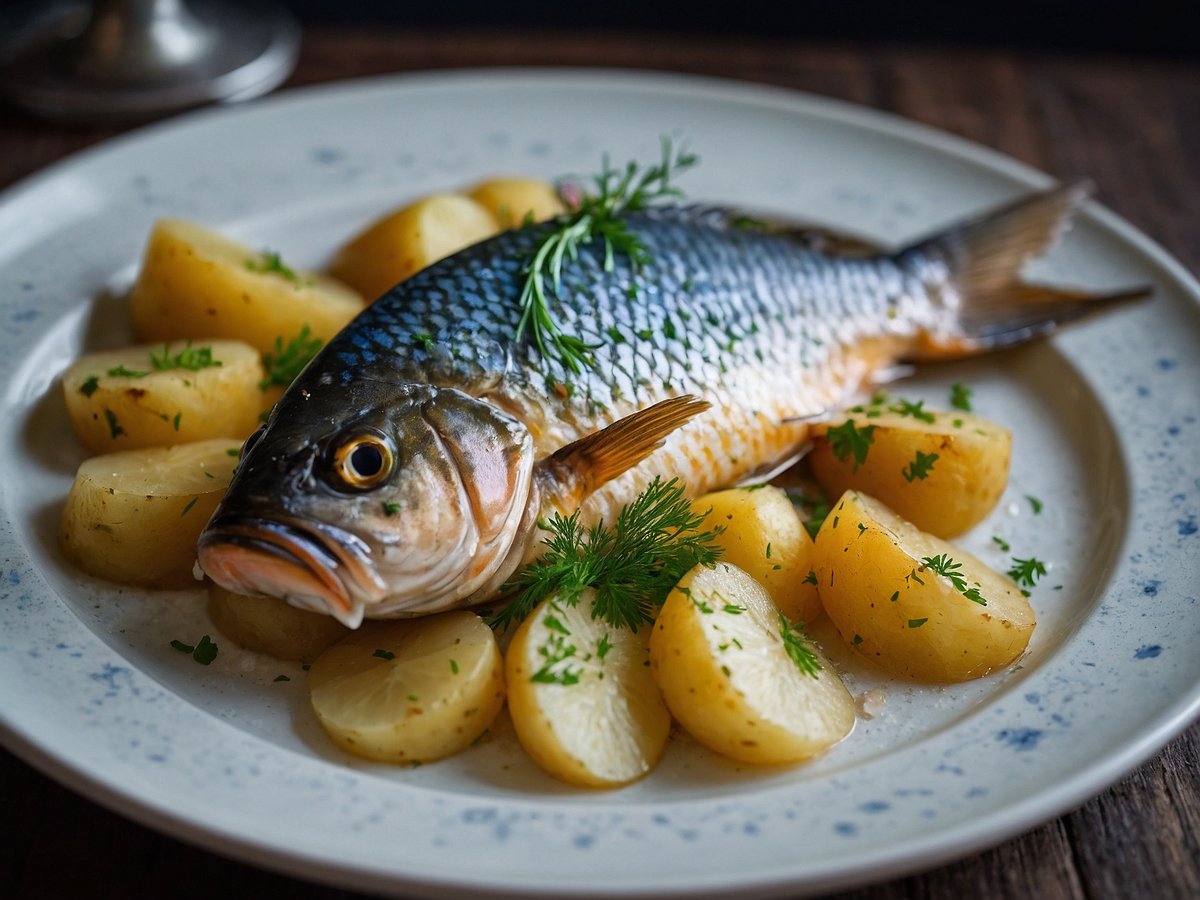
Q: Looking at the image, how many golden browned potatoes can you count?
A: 12